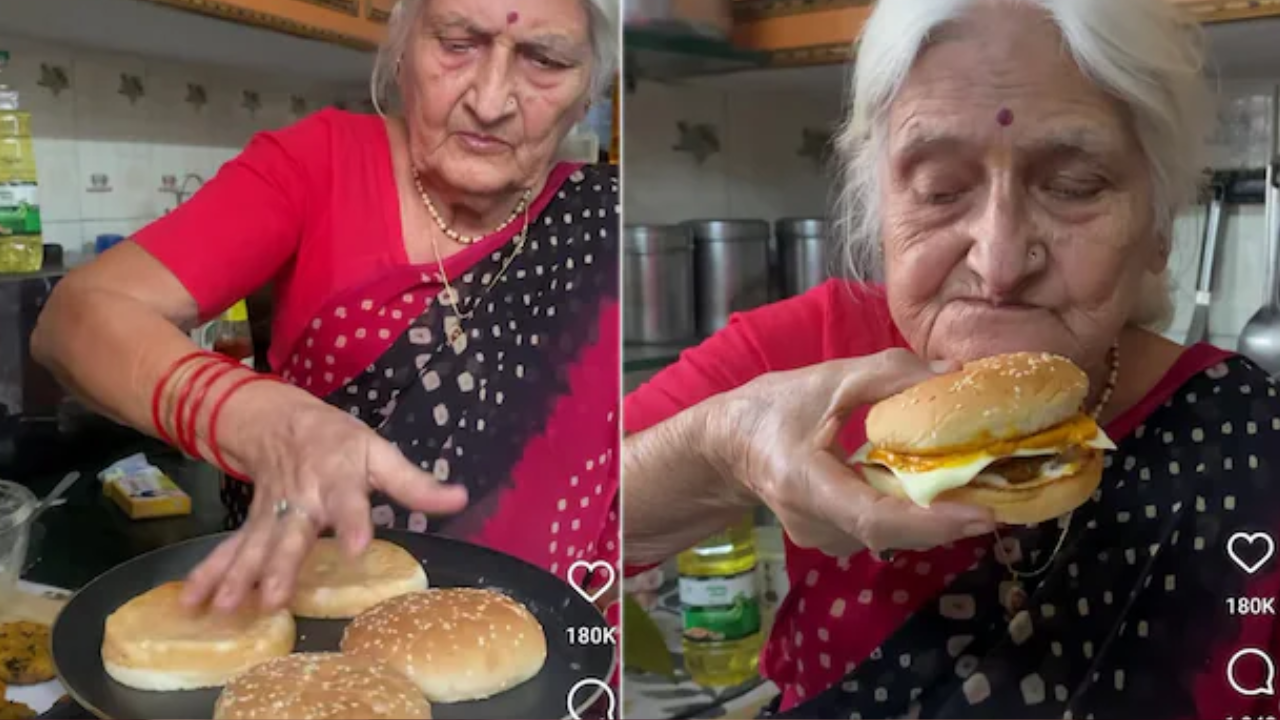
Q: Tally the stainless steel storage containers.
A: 3